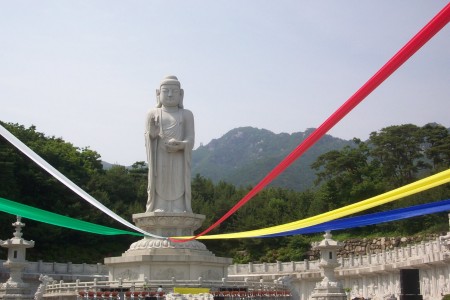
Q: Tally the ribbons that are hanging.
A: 5